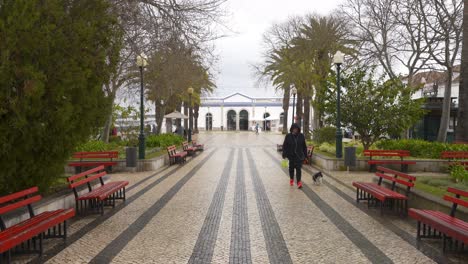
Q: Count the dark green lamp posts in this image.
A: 4